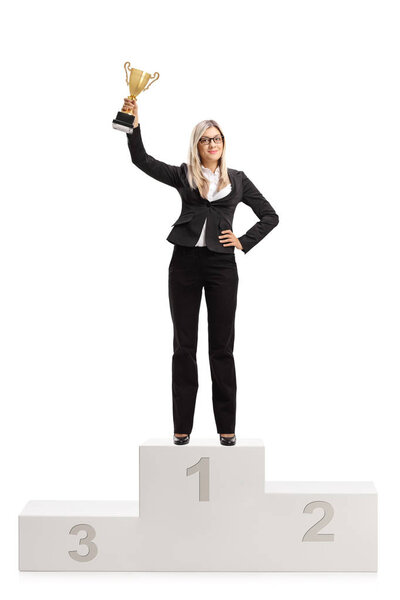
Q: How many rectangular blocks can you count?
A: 3